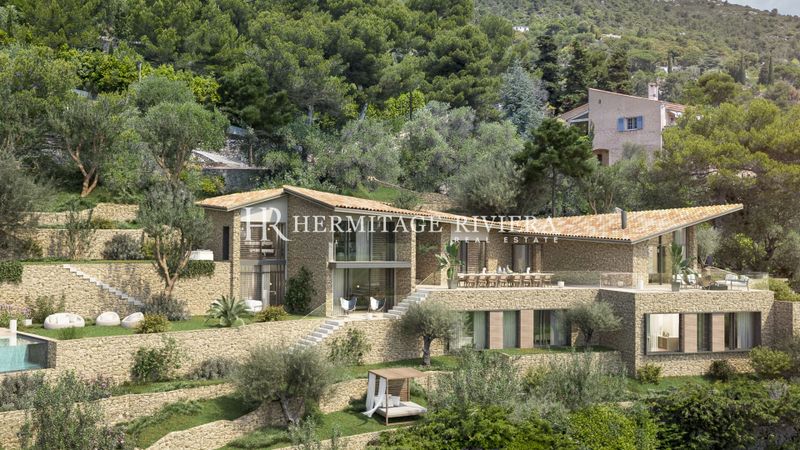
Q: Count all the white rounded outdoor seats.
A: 3